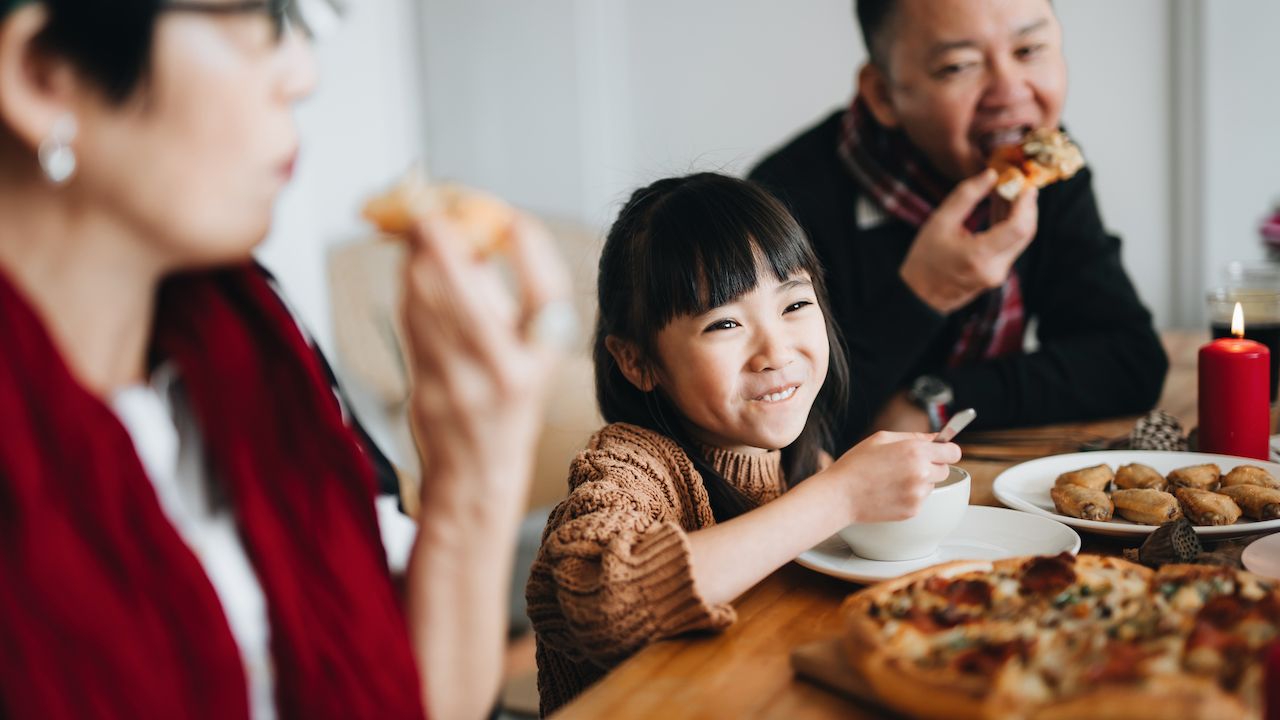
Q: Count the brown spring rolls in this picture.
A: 8